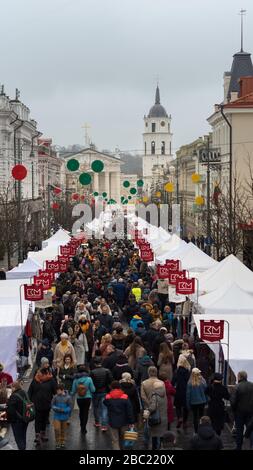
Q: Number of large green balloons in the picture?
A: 3